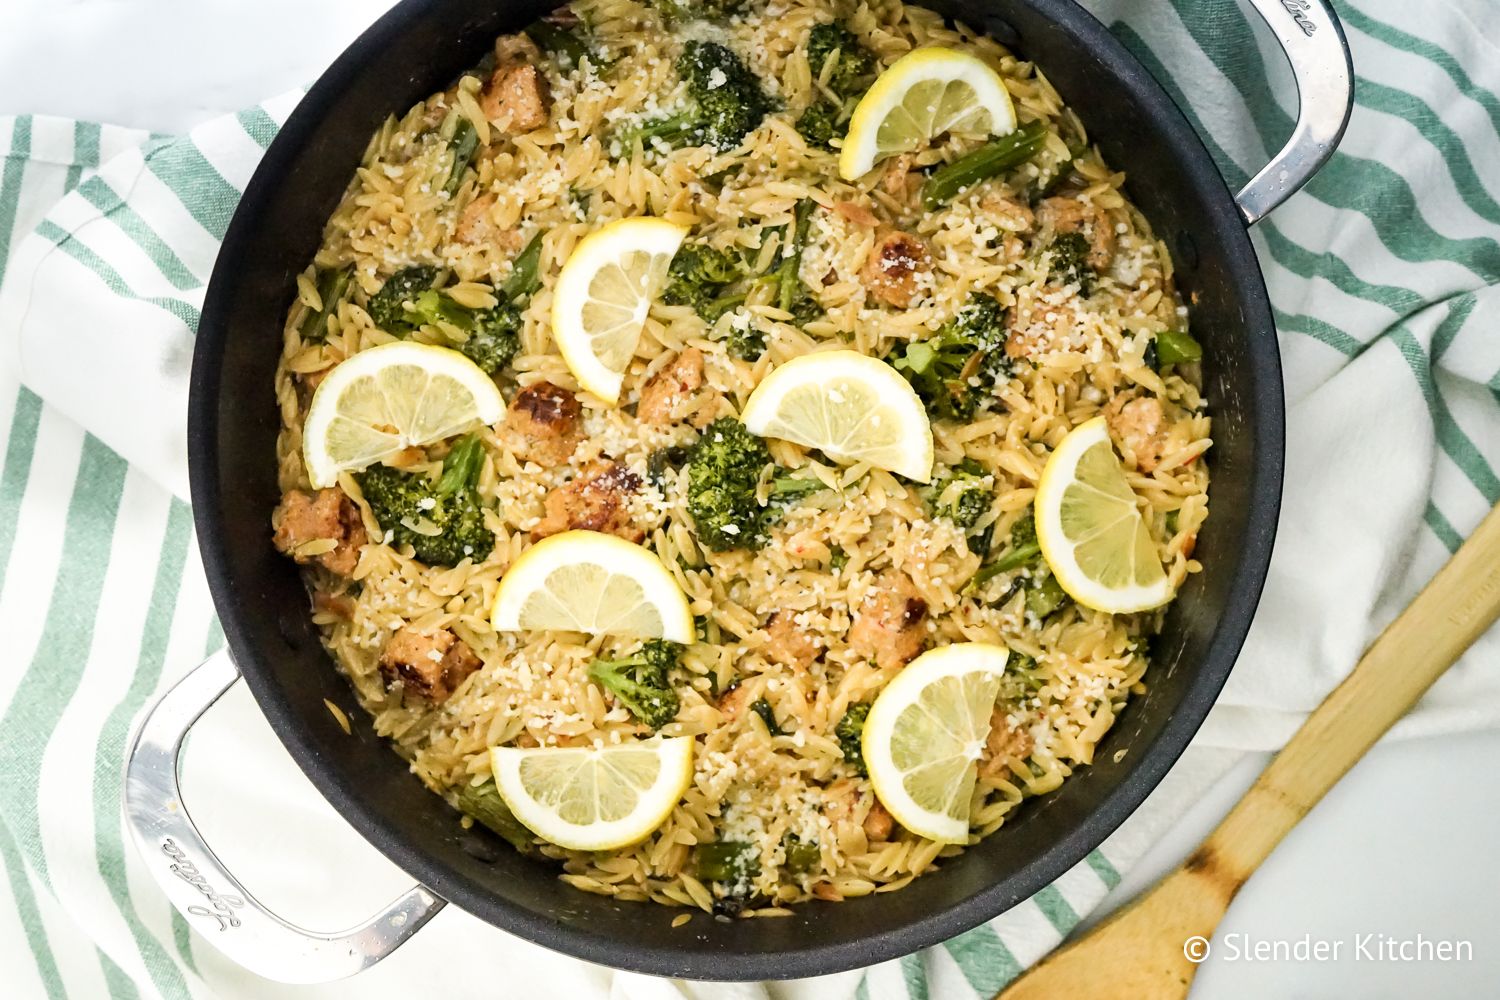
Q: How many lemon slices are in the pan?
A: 8